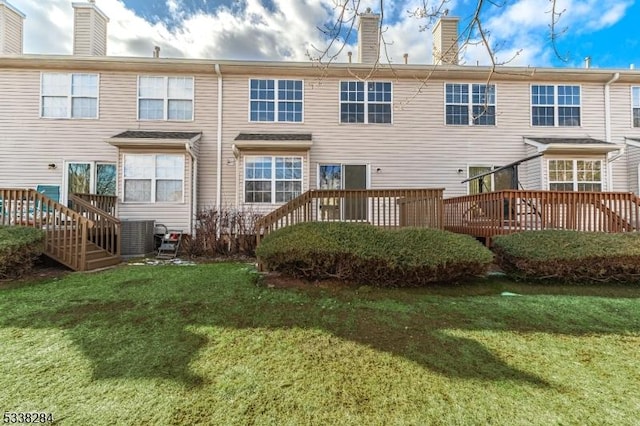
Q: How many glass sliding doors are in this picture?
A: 3